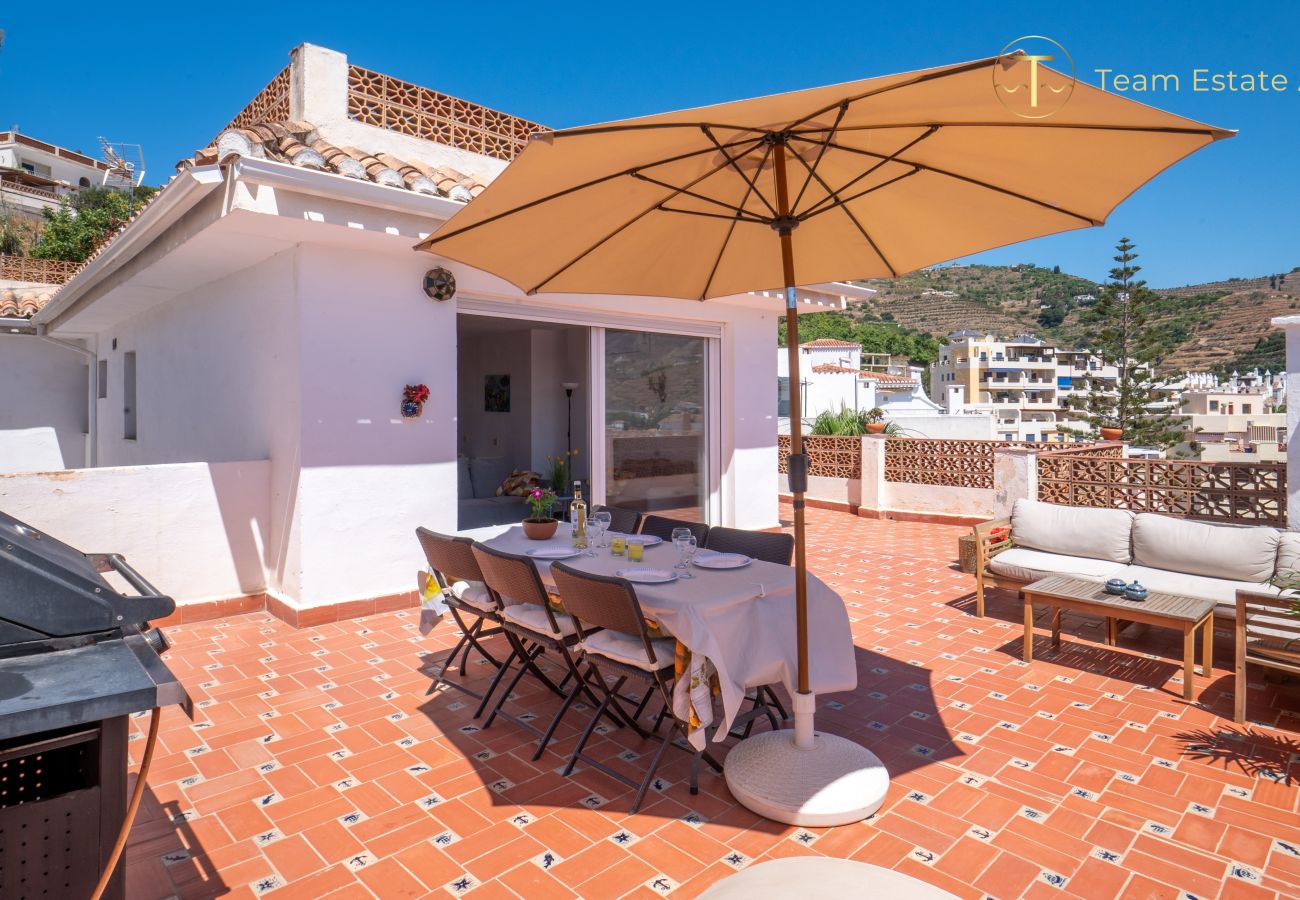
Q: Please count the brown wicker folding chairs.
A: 6